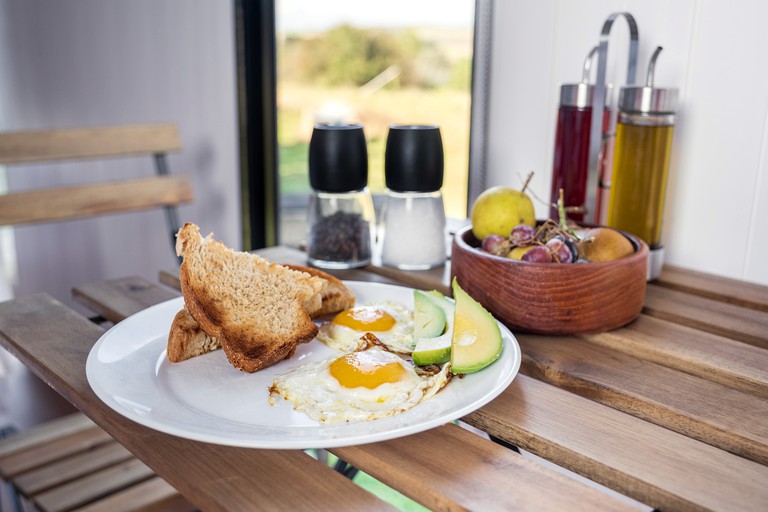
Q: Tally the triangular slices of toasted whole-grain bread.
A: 2